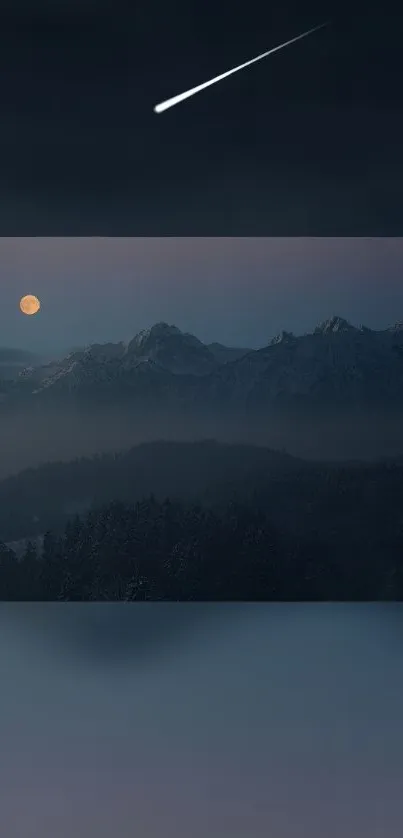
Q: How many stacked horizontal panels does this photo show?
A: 3